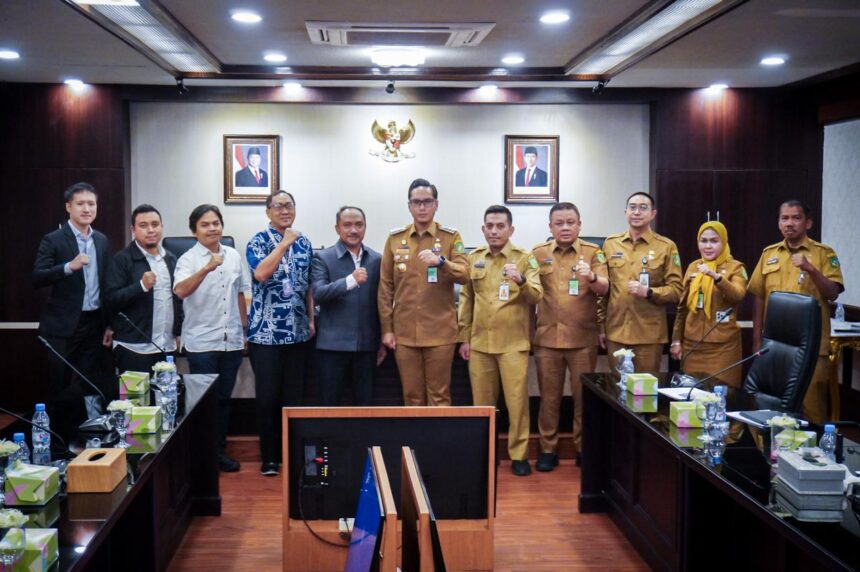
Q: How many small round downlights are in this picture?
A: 10